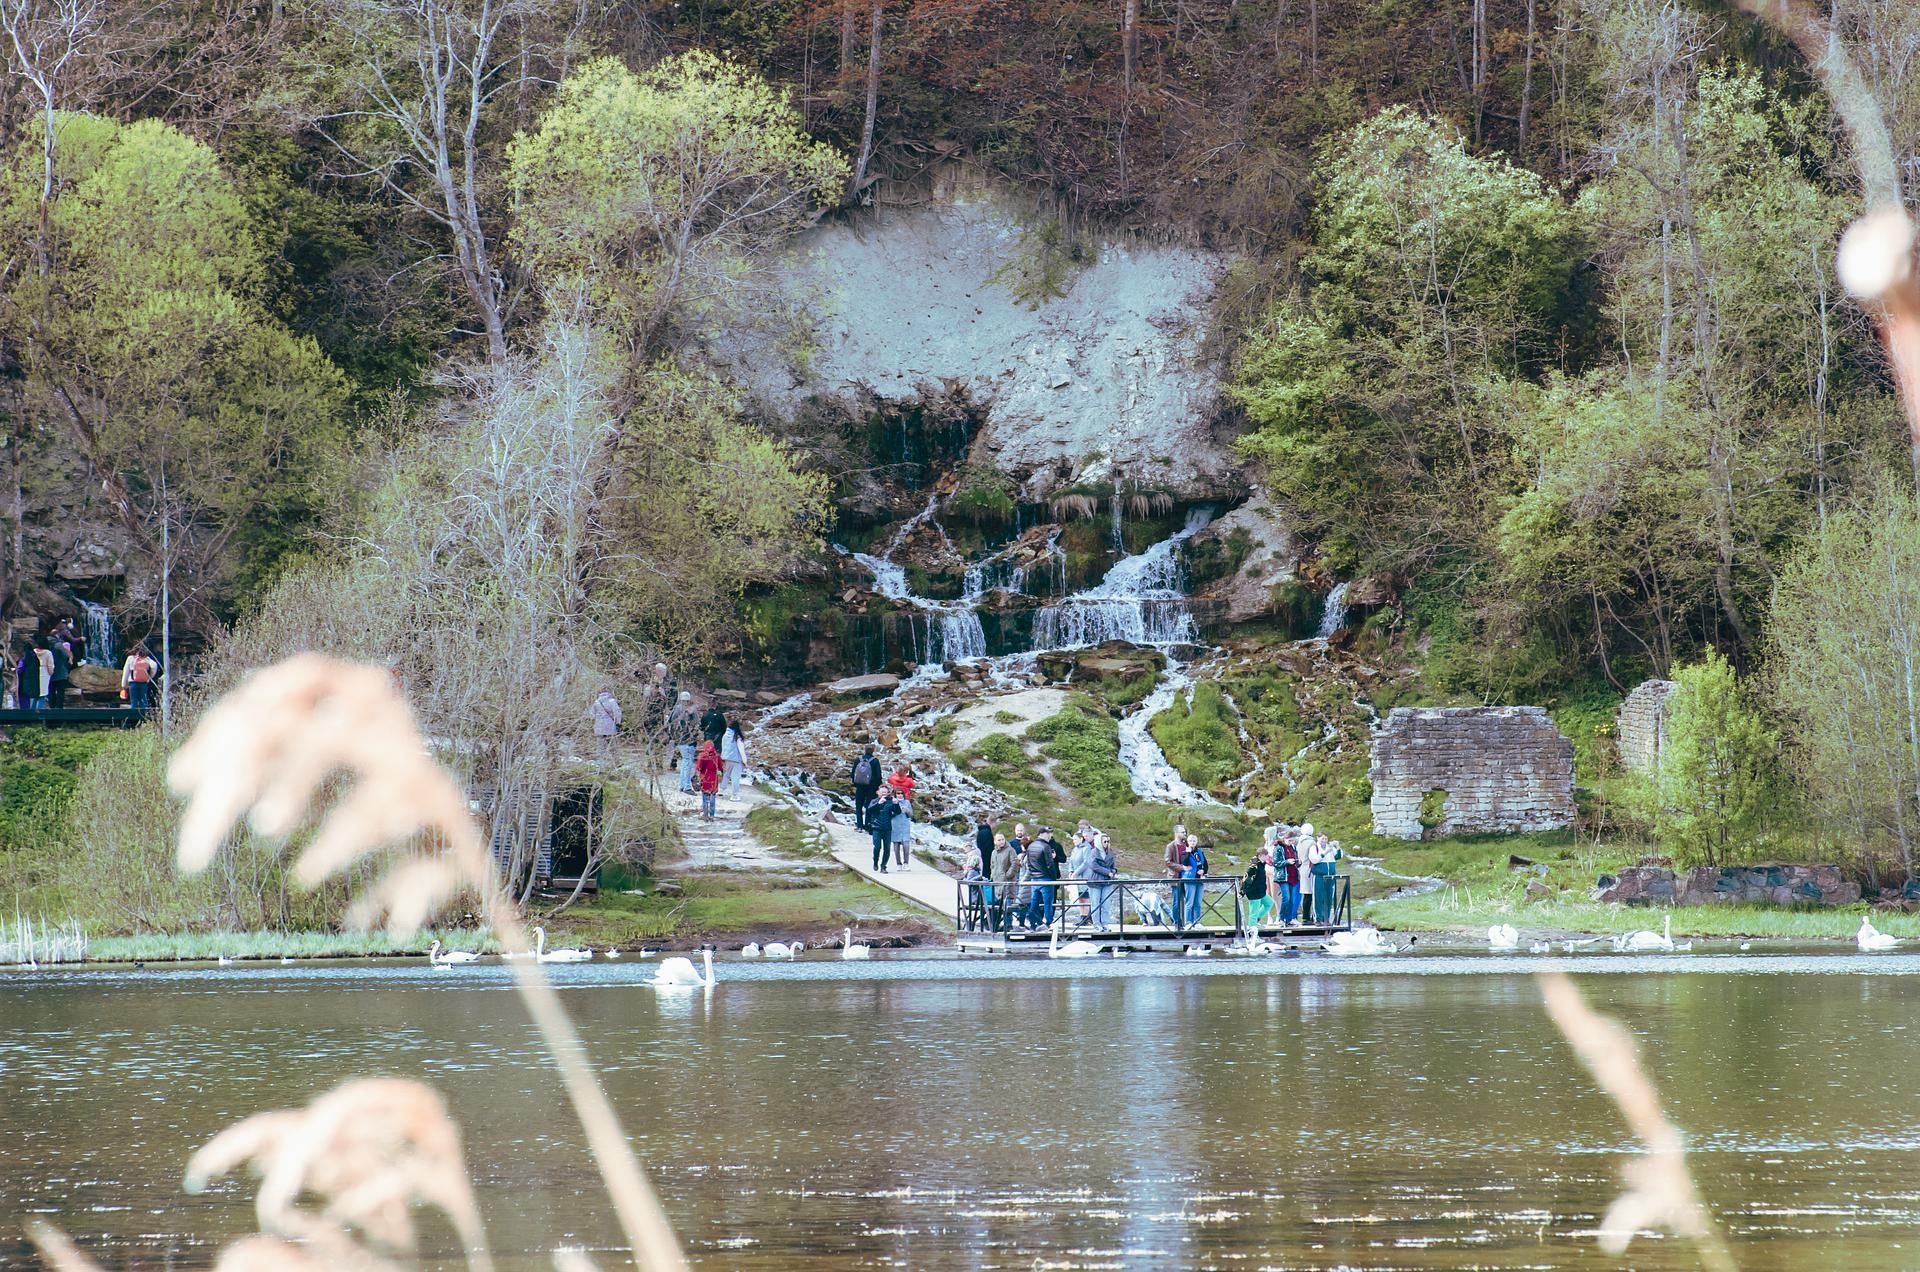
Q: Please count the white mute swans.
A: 12